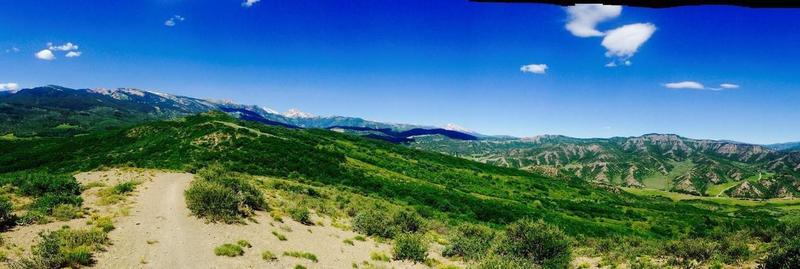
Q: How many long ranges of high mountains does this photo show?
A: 2